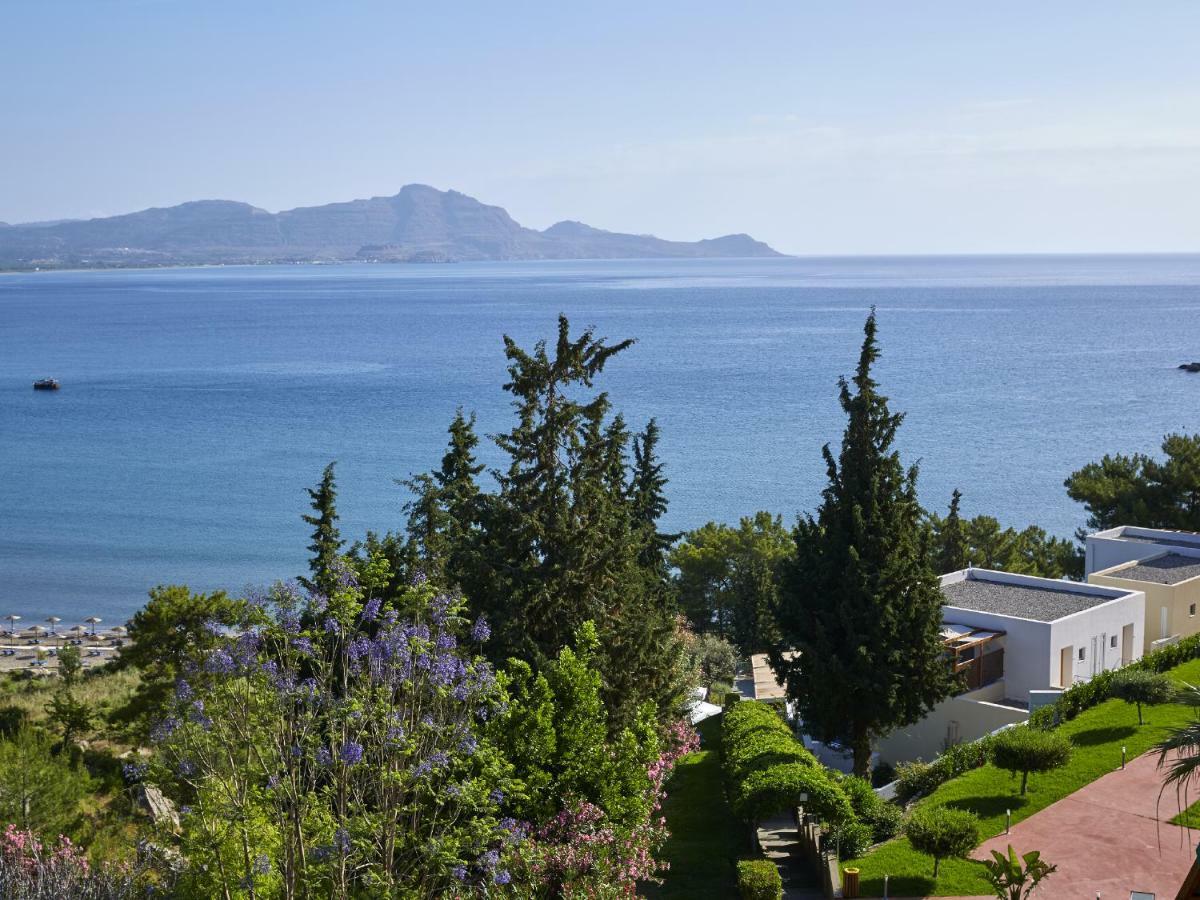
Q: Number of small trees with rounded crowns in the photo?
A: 3